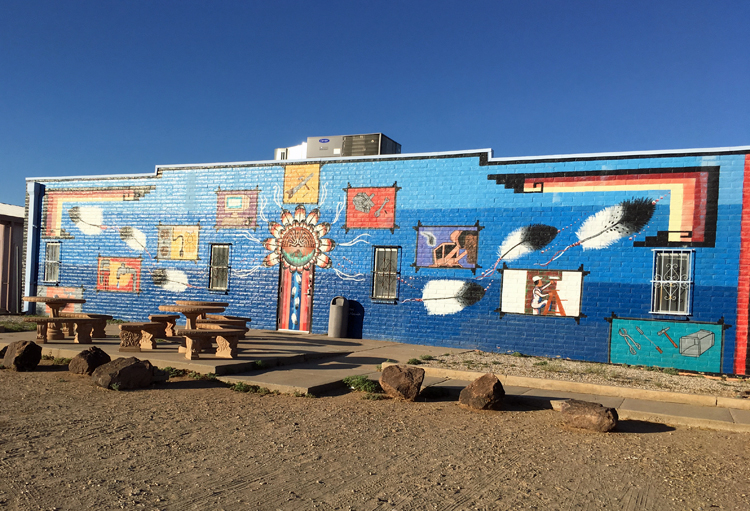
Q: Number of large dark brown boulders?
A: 6